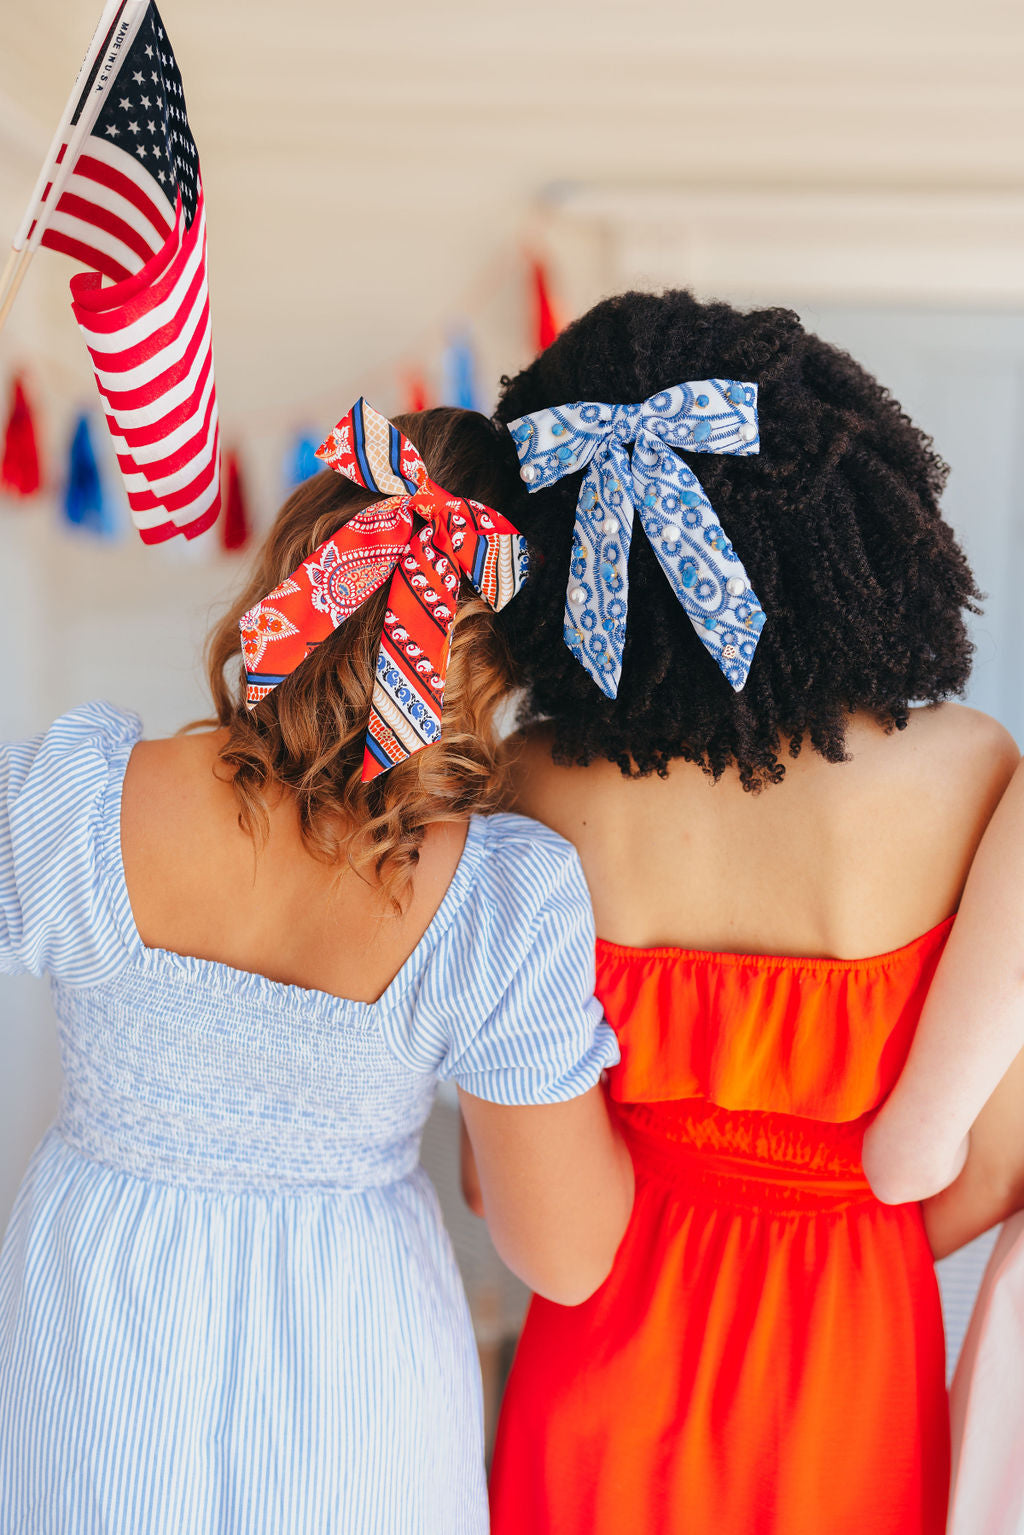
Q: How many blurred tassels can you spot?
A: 7